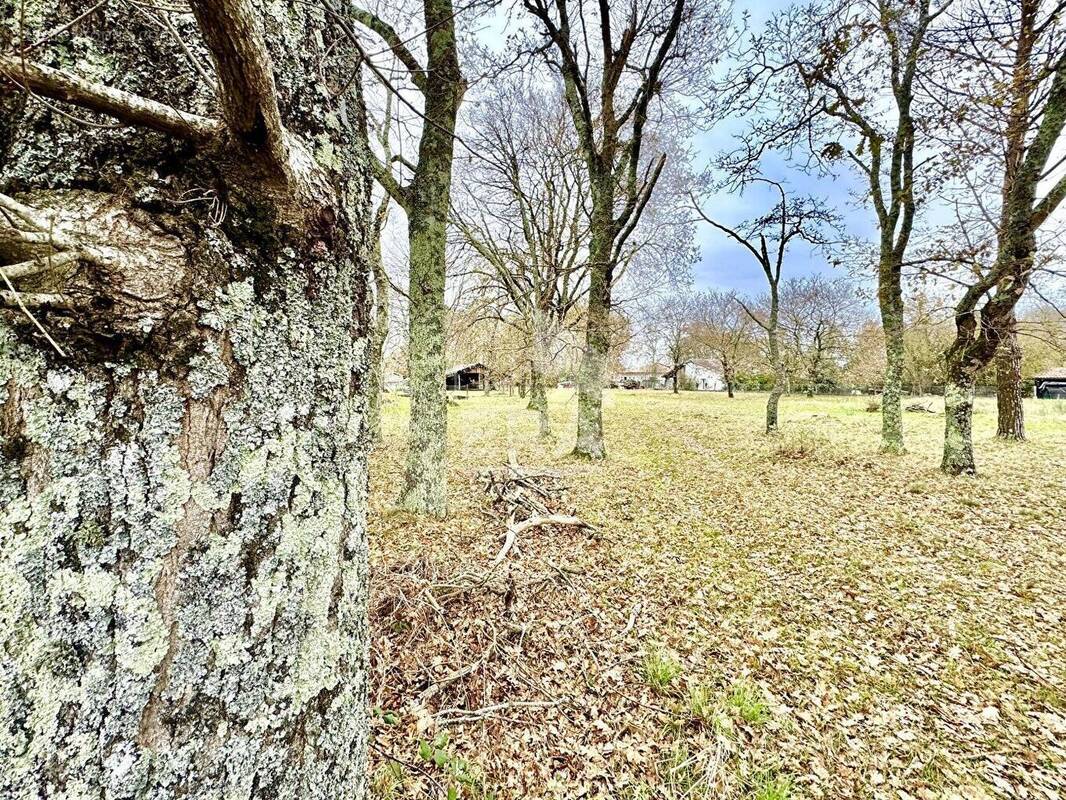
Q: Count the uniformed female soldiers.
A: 0